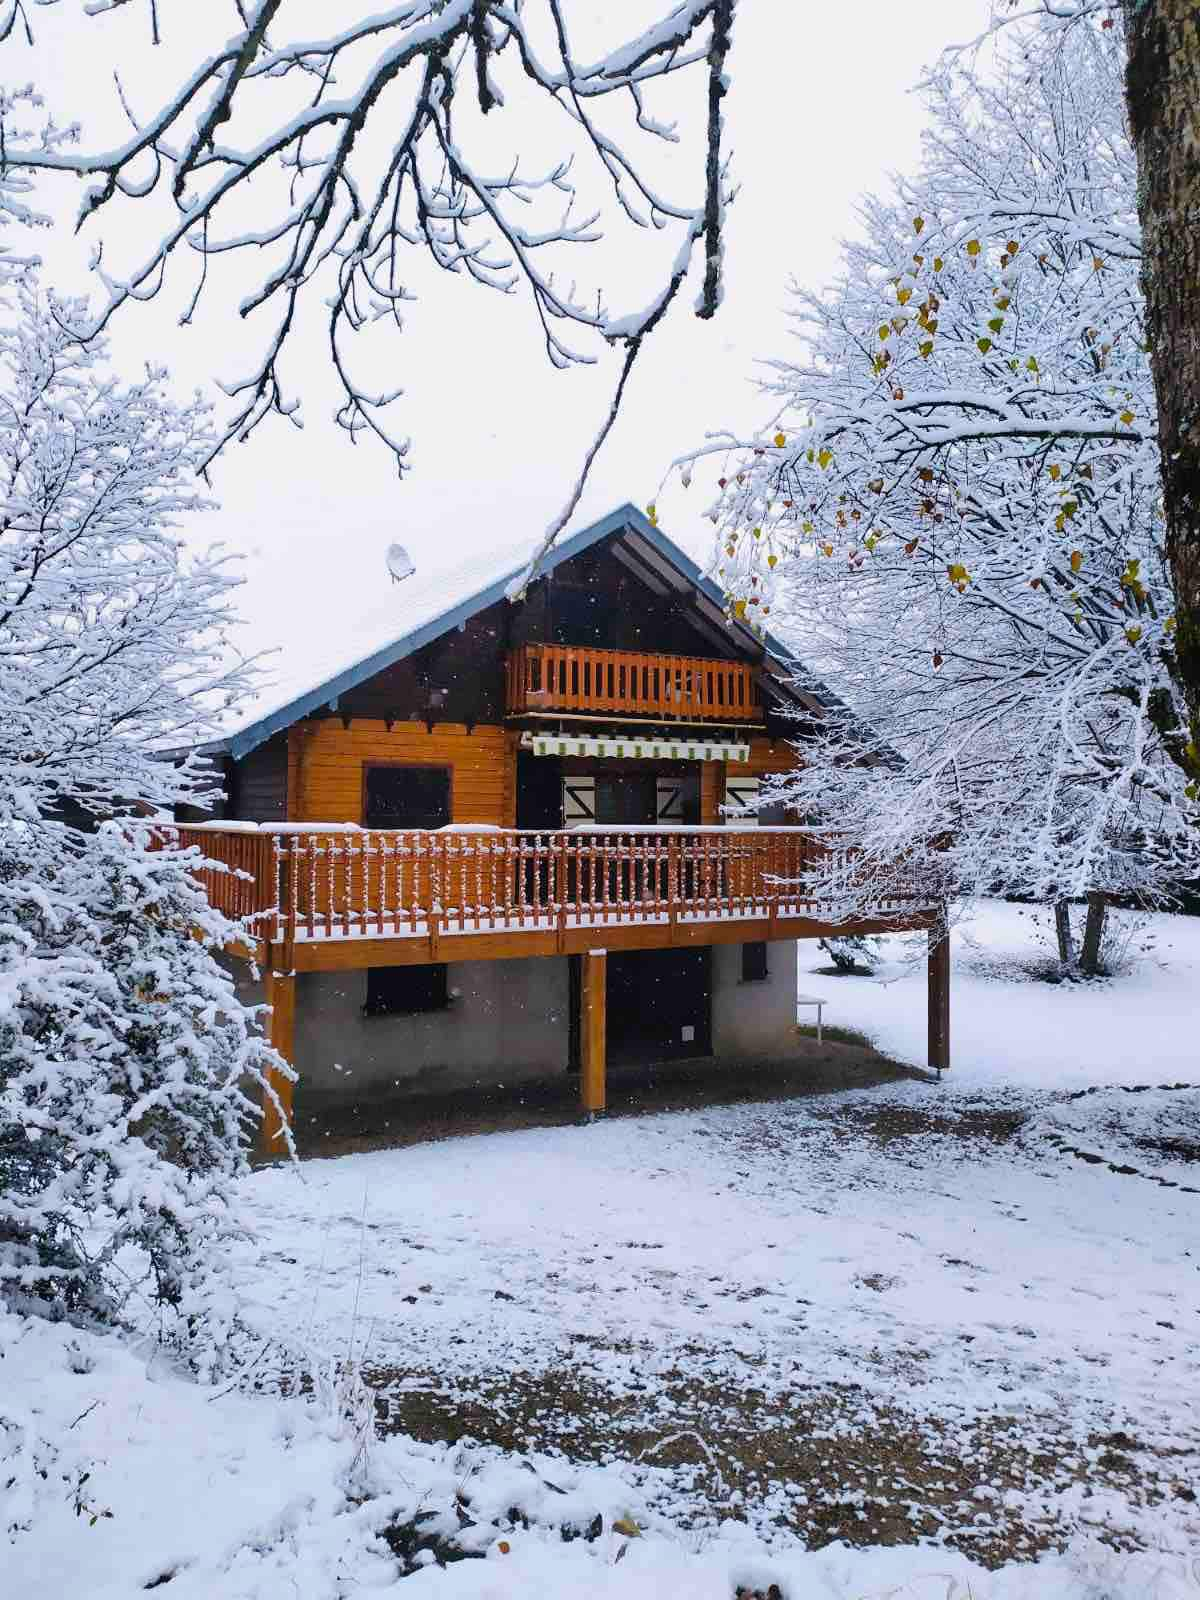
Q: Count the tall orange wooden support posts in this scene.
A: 3